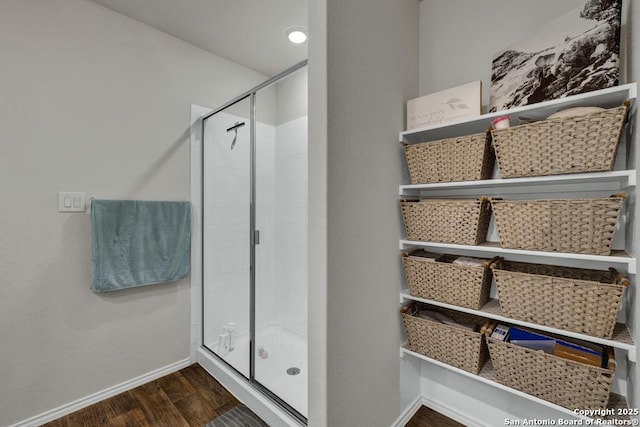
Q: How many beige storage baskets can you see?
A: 8